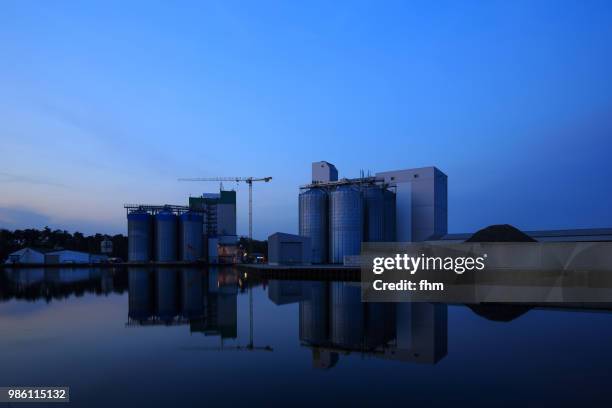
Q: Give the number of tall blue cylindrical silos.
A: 6